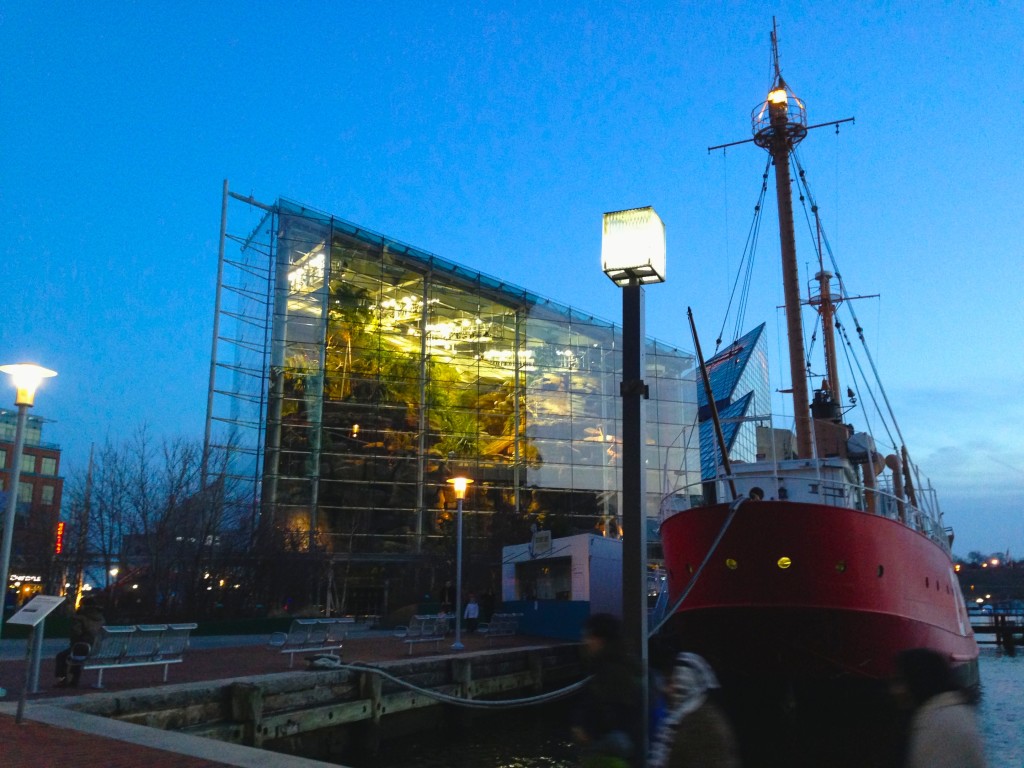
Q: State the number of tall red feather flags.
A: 0